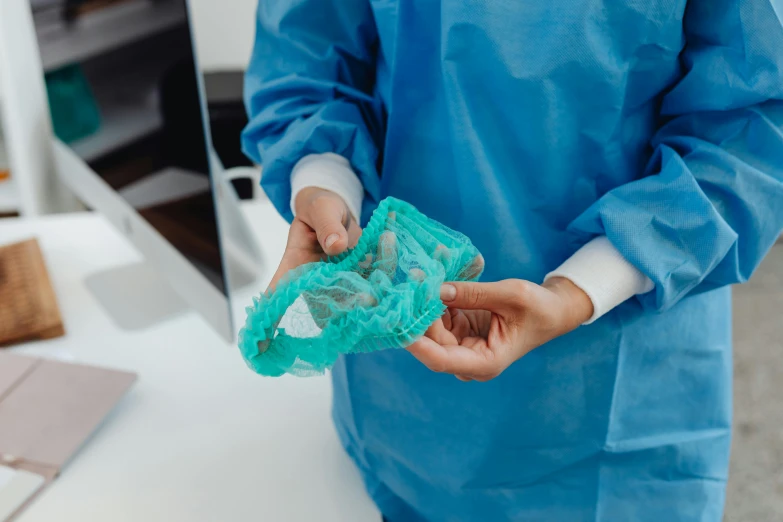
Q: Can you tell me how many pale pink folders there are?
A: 1